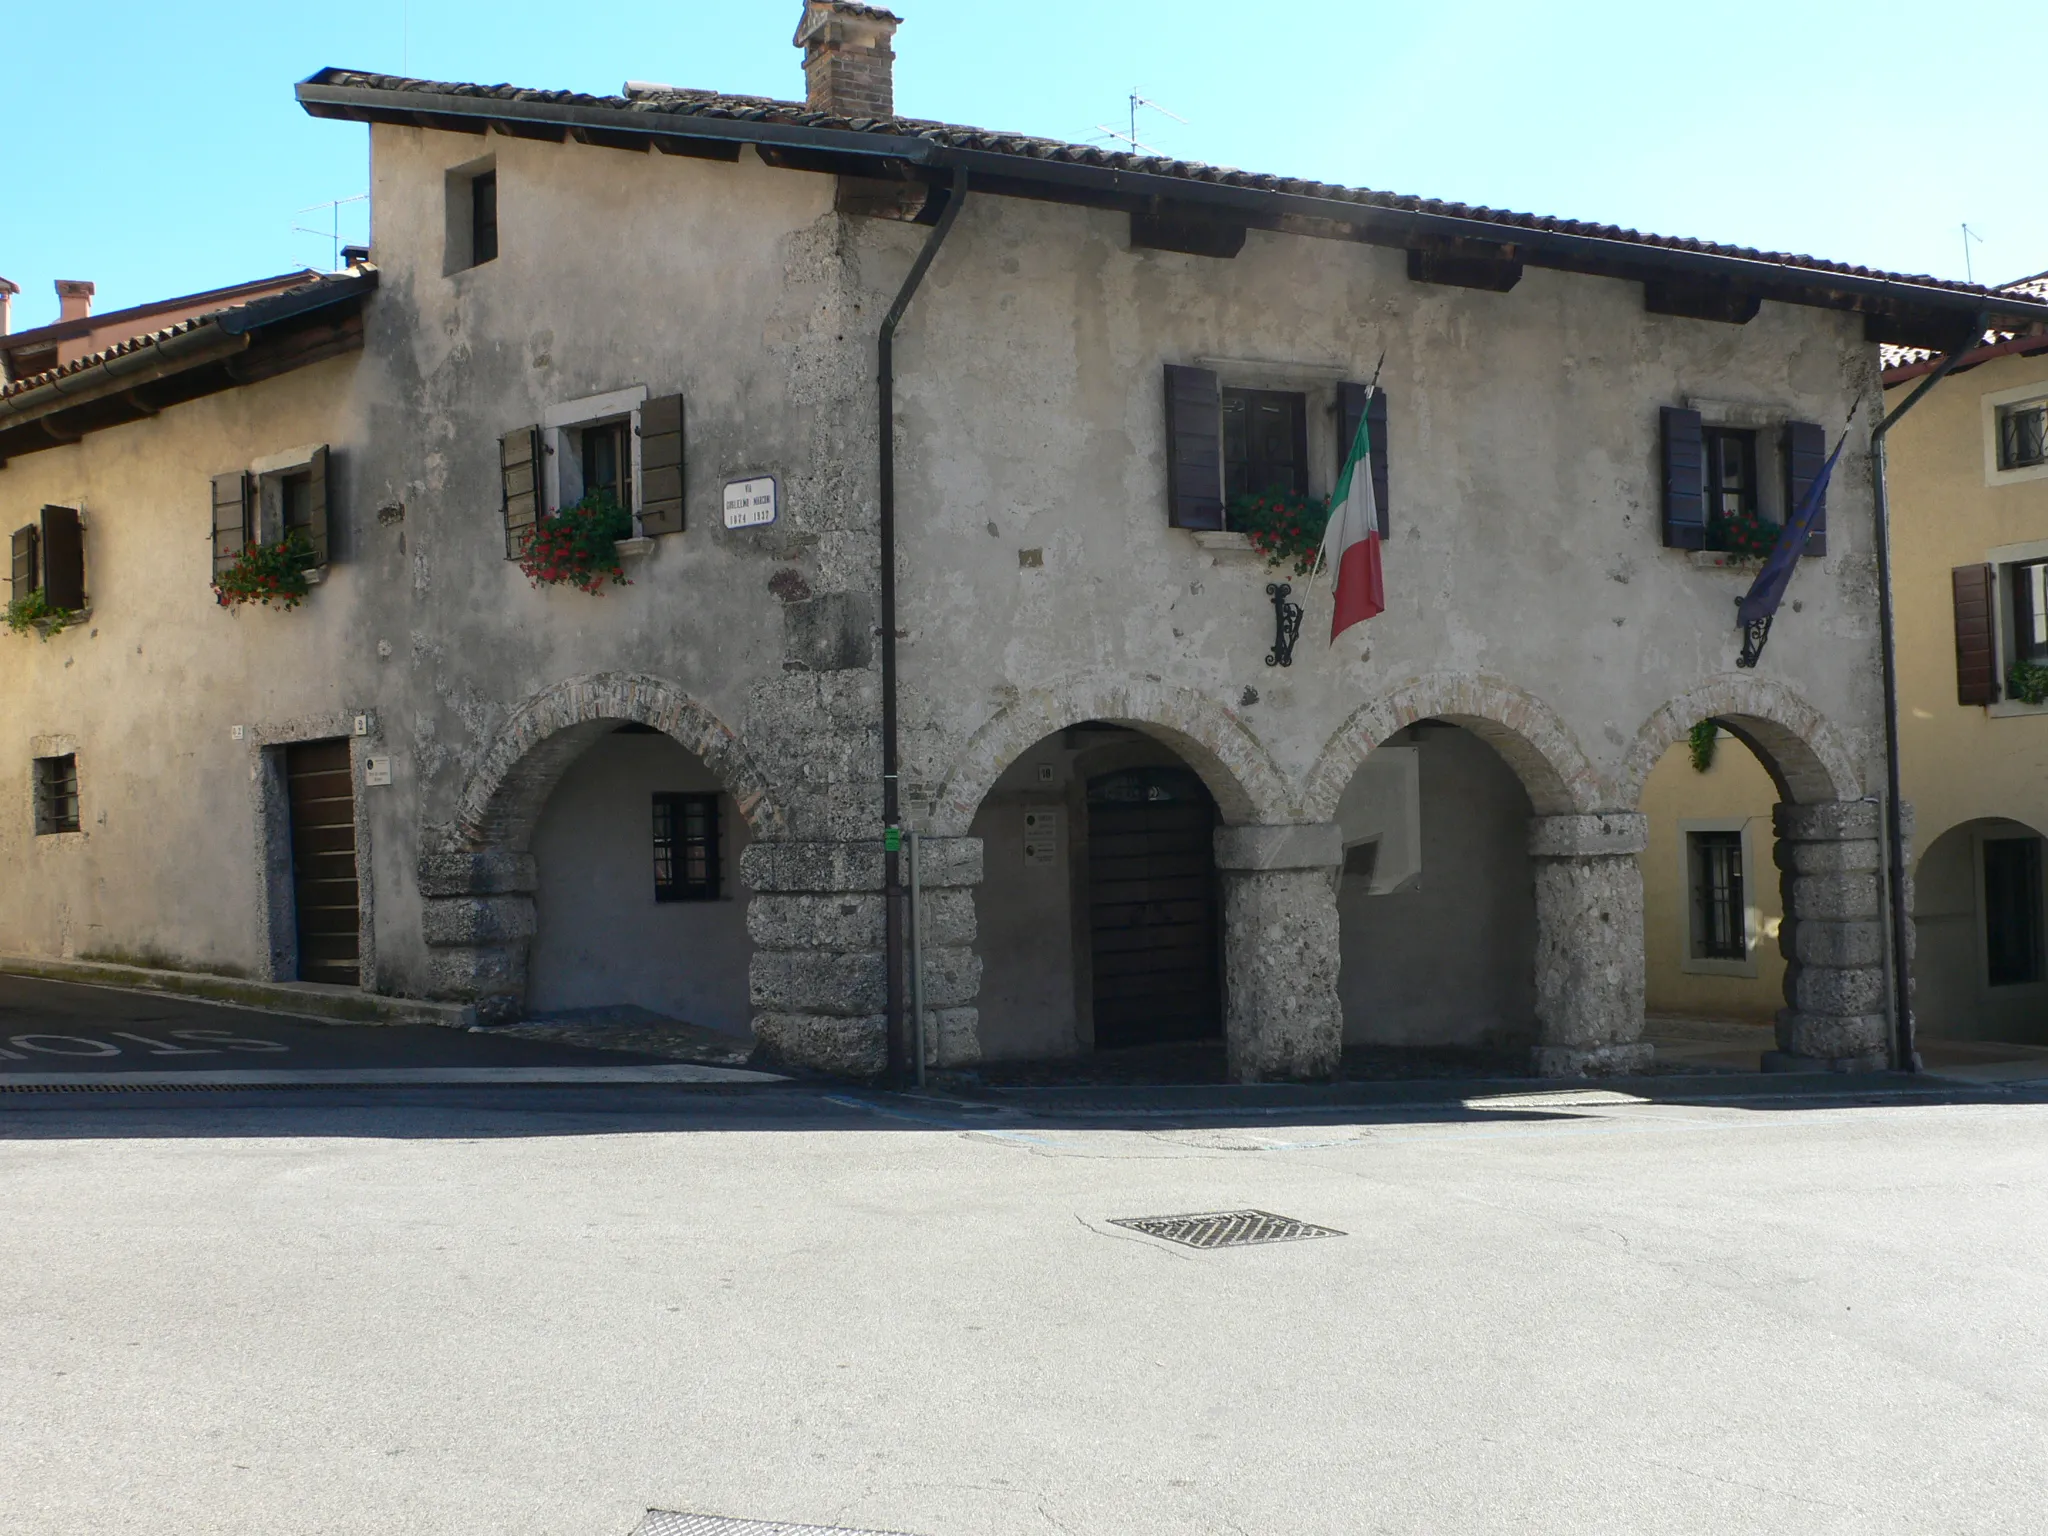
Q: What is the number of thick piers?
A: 5